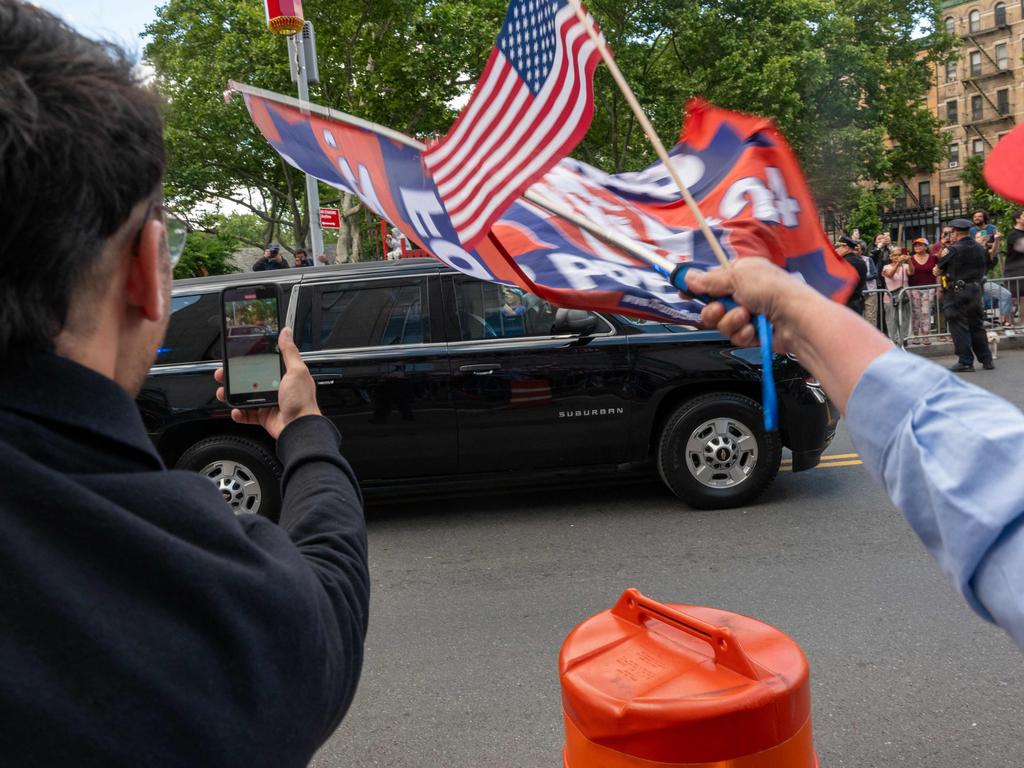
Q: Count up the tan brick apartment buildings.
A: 1